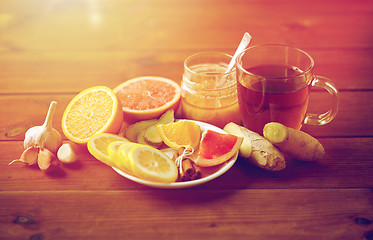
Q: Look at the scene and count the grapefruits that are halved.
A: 1